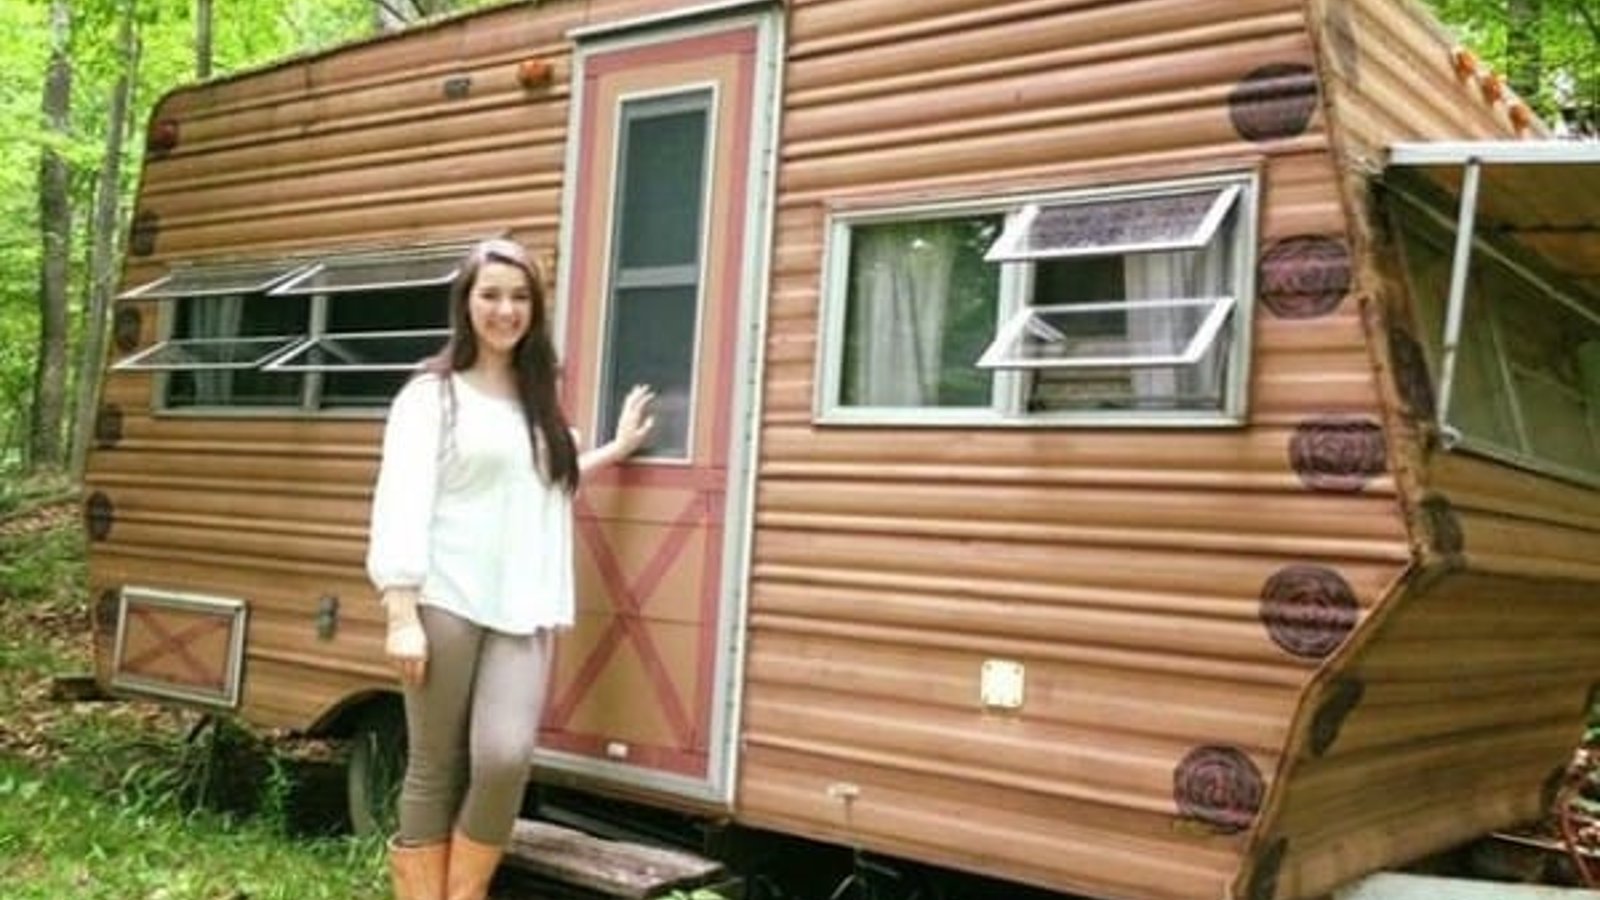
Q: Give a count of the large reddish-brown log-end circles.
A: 5